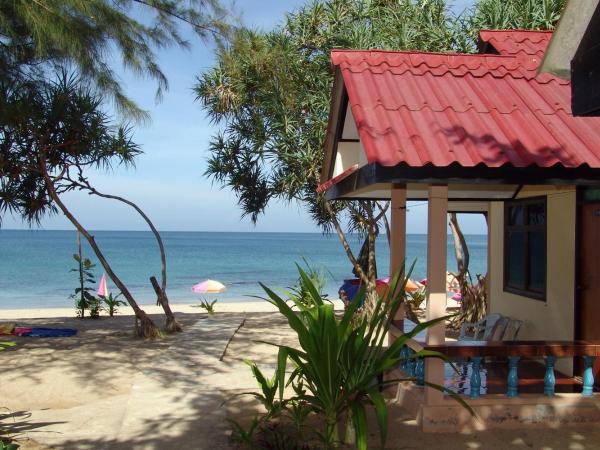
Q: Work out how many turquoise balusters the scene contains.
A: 7